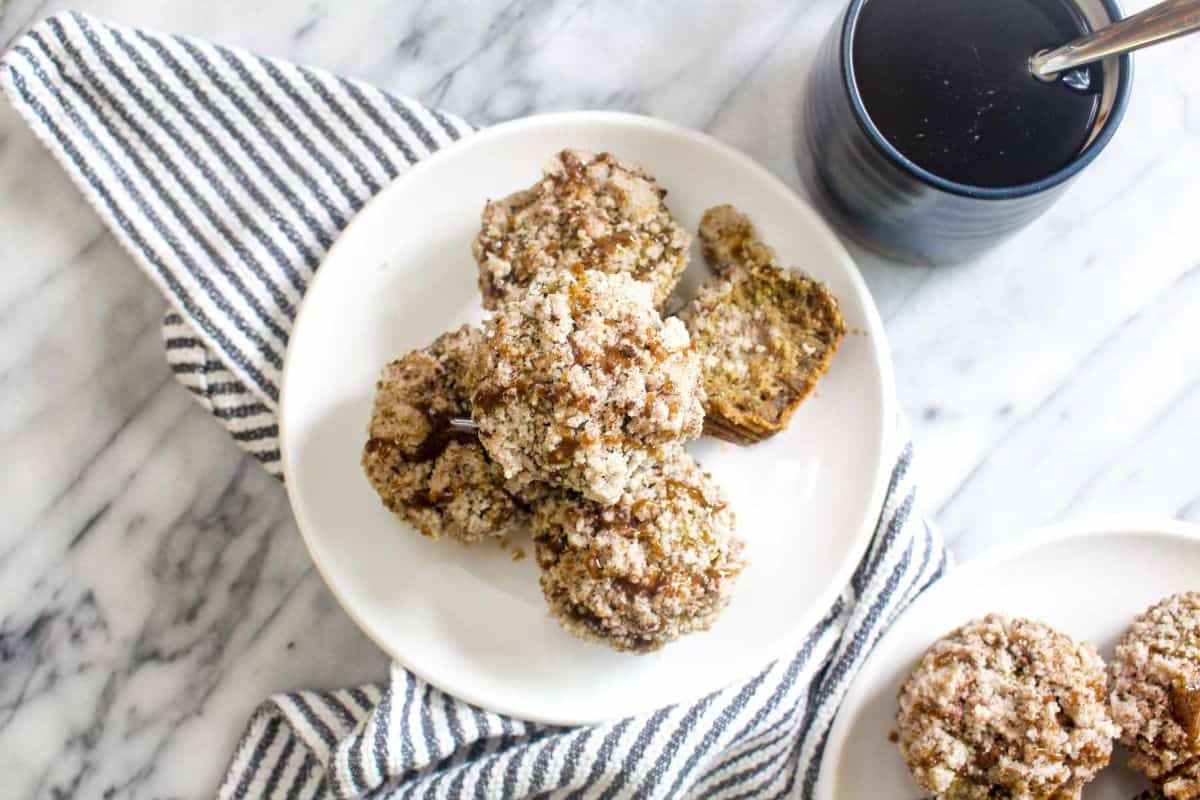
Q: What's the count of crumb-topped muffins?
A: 7